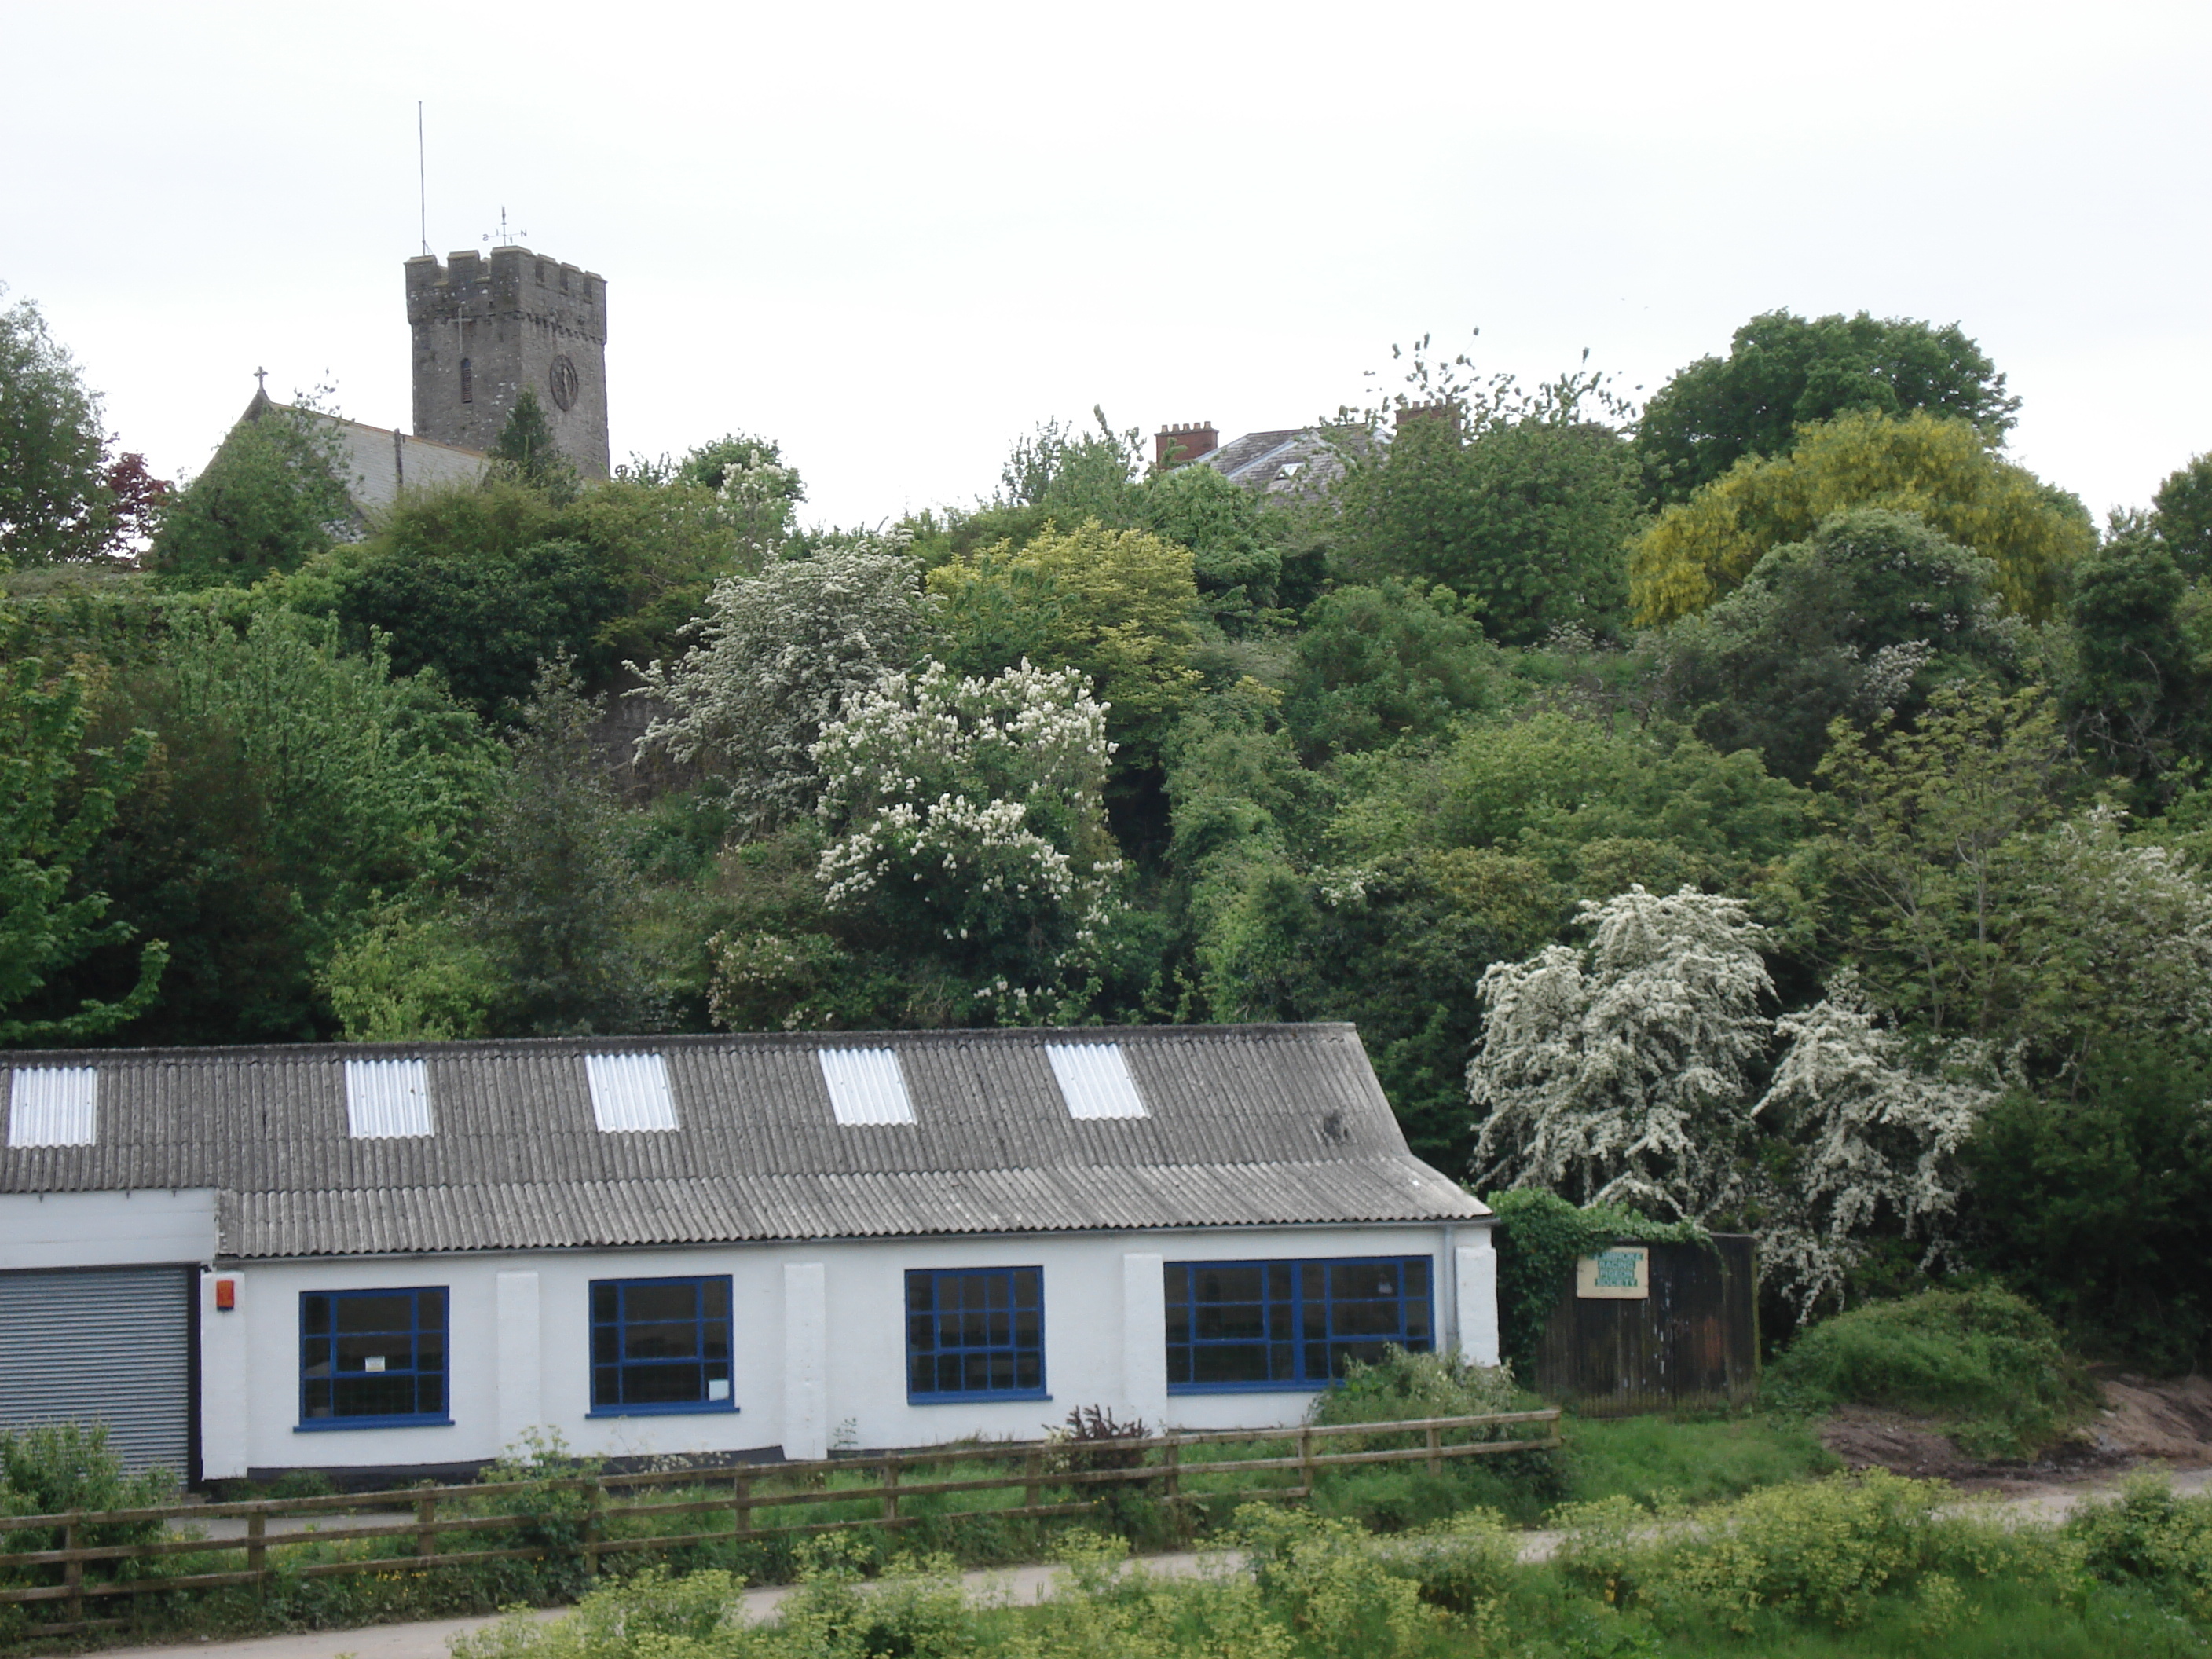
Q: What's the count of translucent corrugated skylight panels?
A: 5